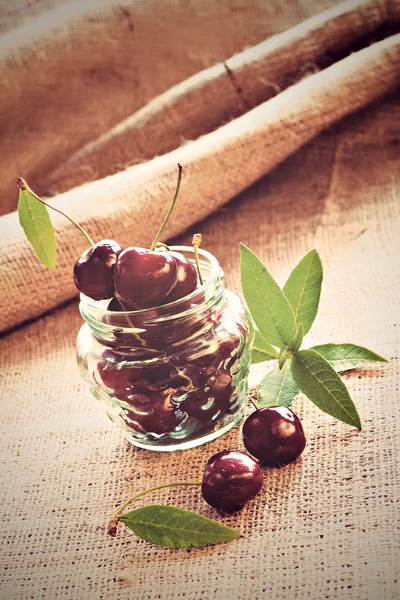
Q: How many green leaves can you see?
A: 8